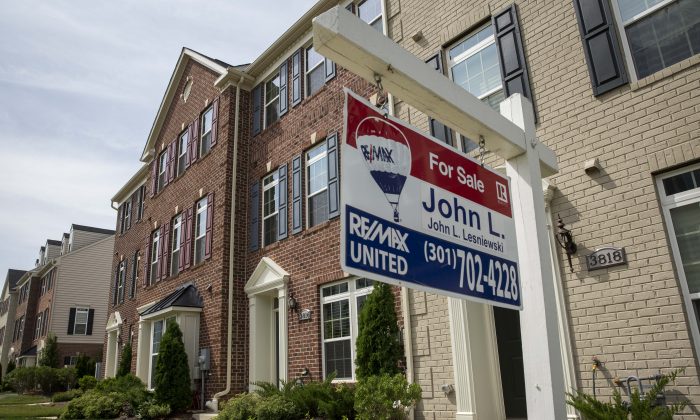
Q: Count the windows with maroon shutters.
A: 6